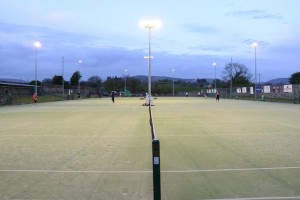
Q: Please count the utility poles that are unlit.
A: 2